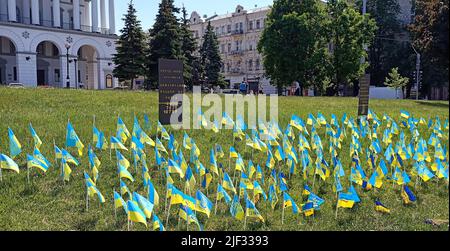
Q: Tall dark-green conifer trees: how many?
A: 4